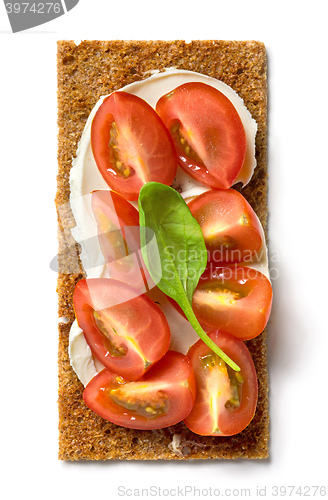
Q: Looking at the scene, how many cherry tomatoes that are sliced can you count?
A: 8